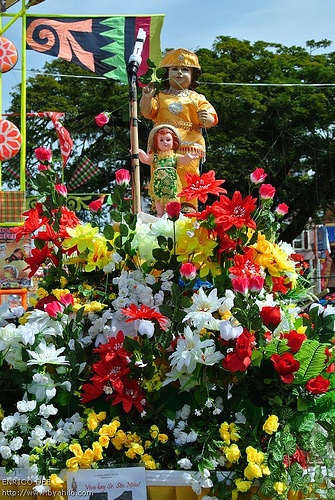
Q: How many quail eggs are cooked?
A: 0